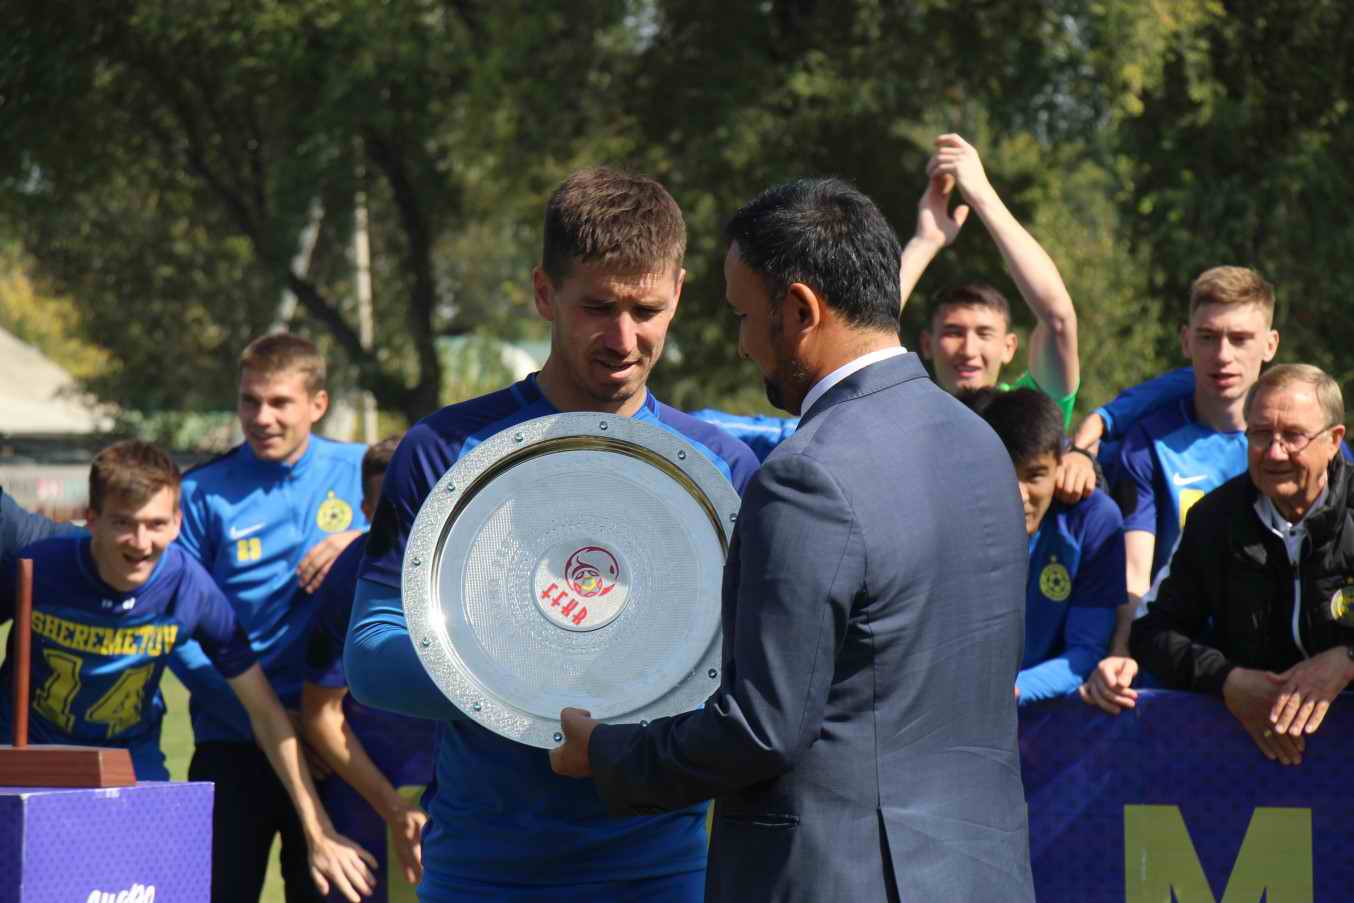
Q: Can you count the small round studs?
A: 11